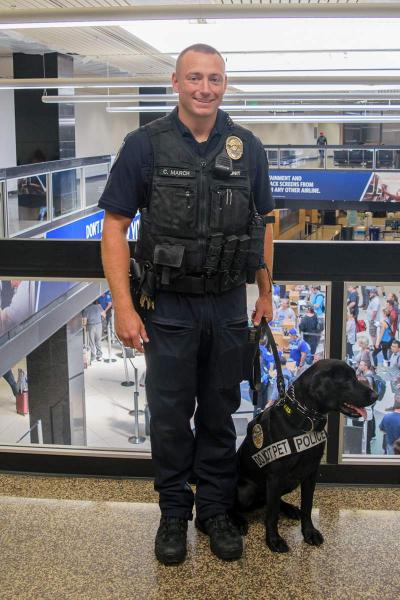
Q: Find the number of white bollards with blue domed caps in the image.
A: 0